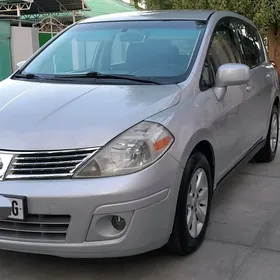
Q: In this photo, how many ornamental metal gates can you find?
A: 1